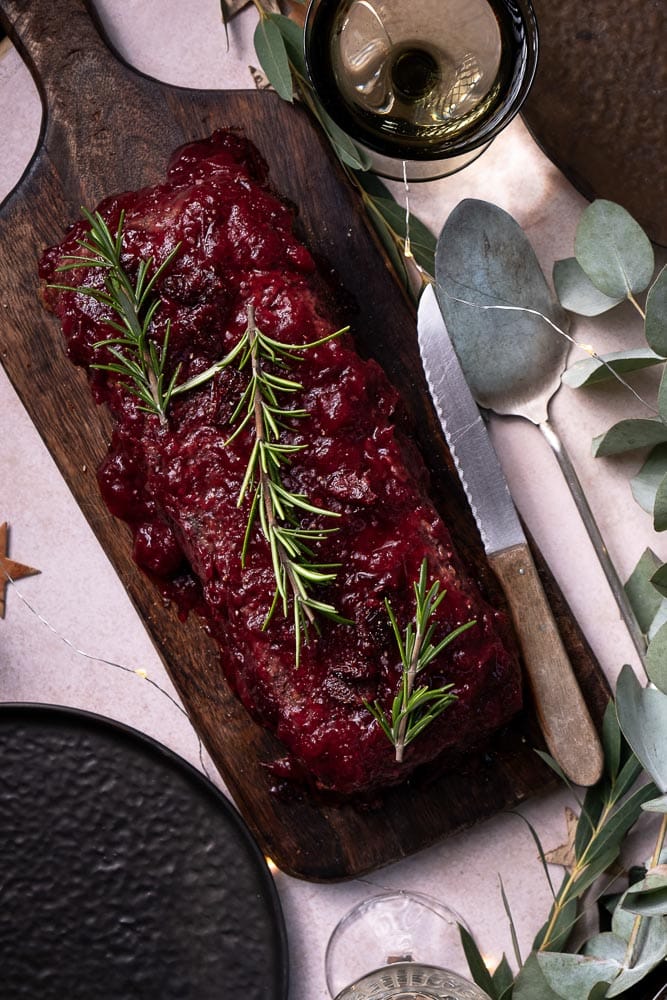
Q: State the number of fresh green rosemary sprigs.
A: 3